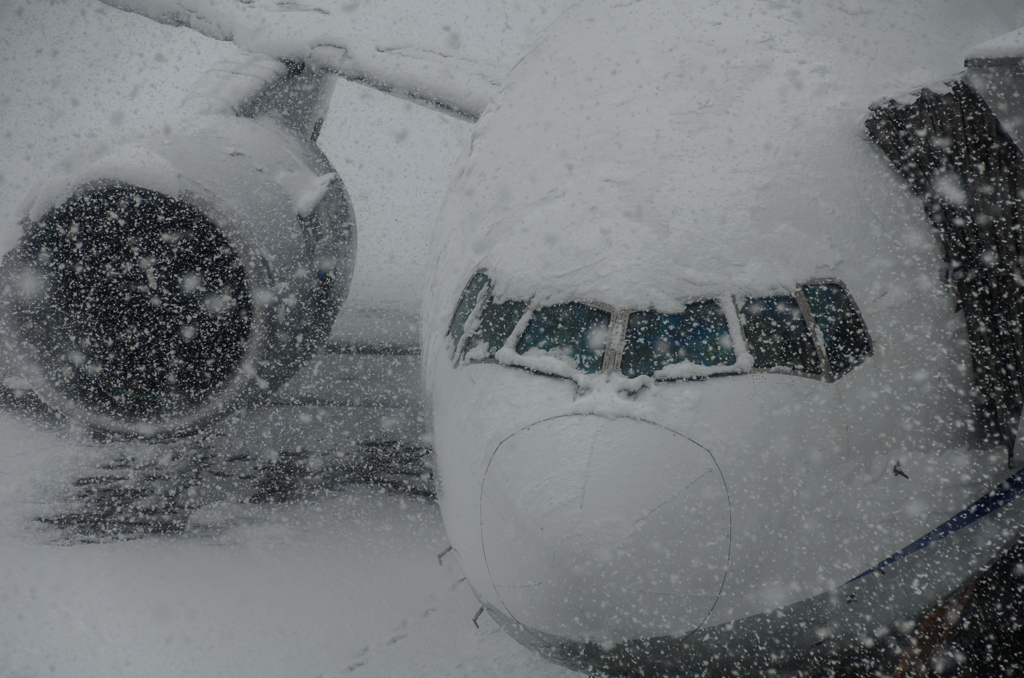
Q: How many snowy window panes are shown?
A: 6